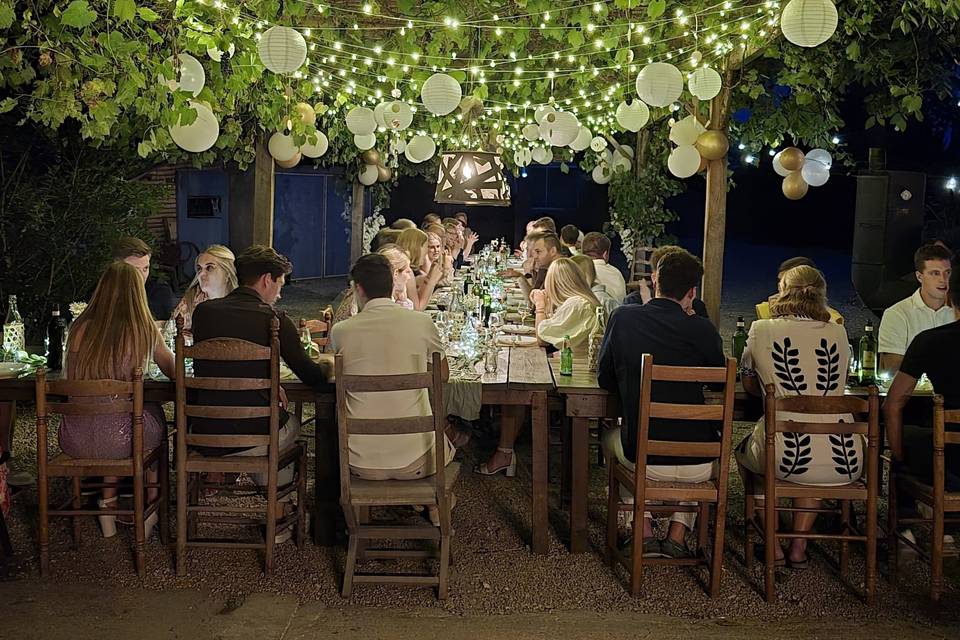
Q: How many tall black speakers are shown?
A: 0